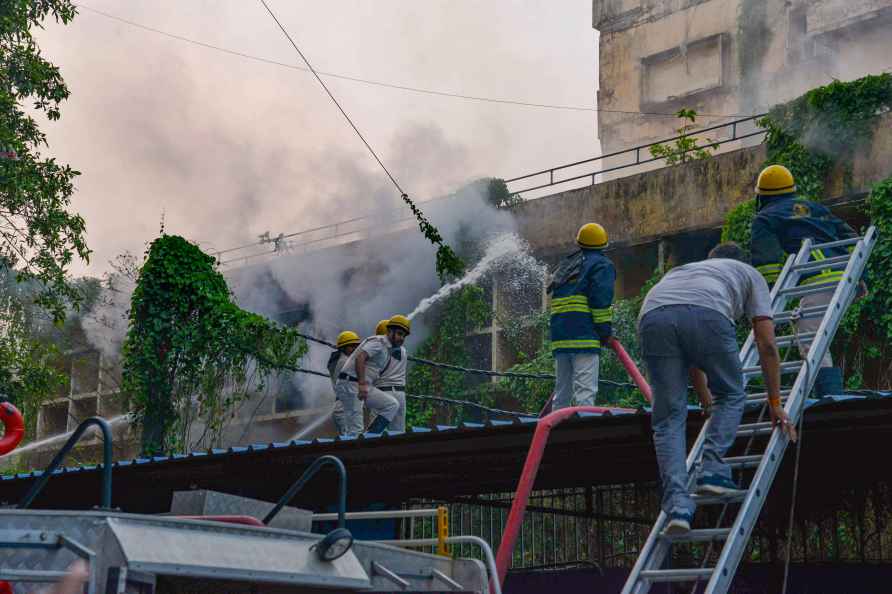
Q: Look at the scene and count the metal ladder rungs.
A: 12